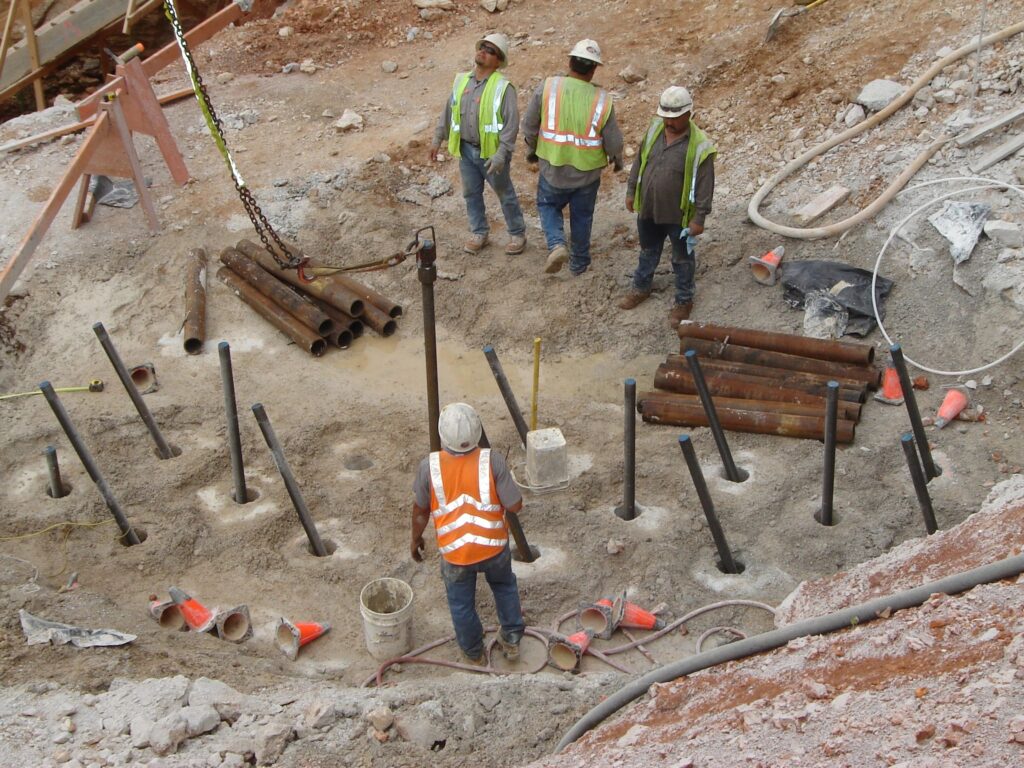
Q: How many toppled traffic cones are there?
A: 10